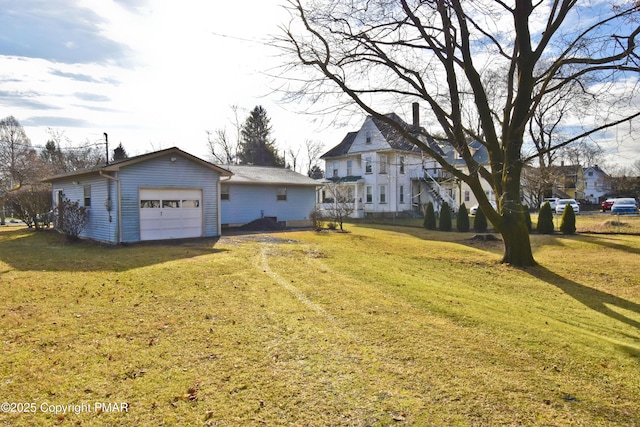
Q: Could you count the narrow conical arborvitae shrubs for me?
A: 7